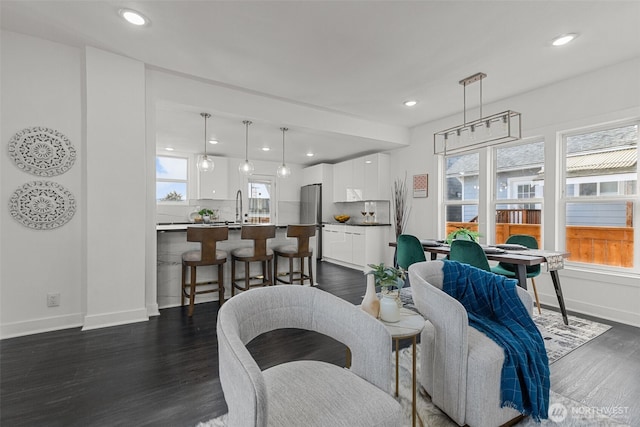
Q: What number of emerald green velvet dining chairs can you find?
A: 3